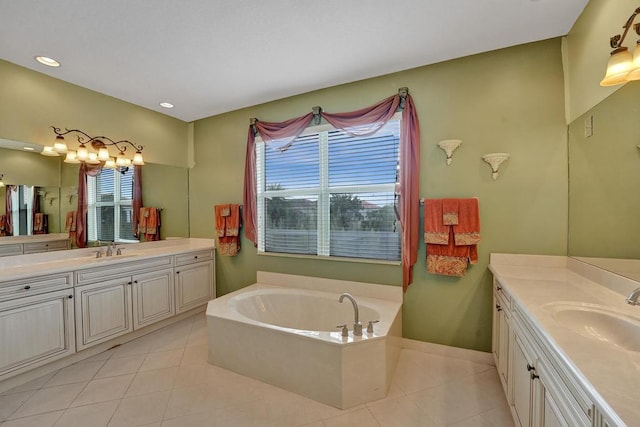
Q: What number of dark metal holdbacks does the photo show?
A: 3